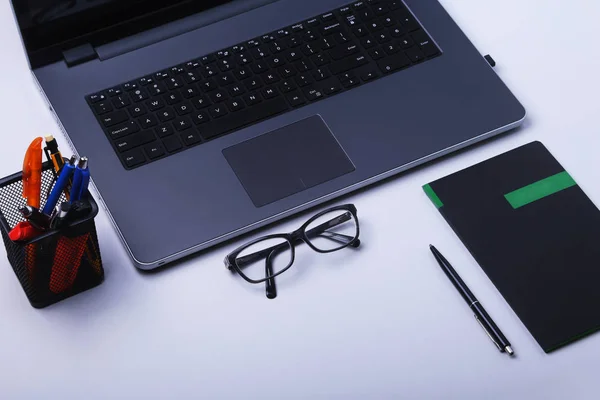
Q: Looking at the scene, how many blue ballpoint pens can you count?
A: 2